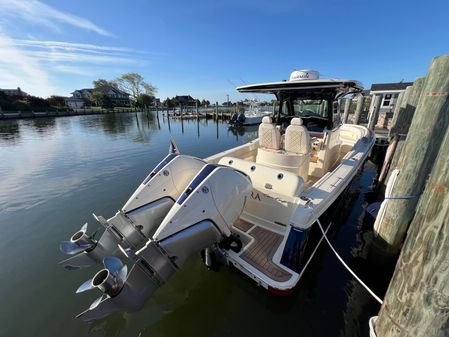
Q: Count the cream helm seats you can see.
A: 2